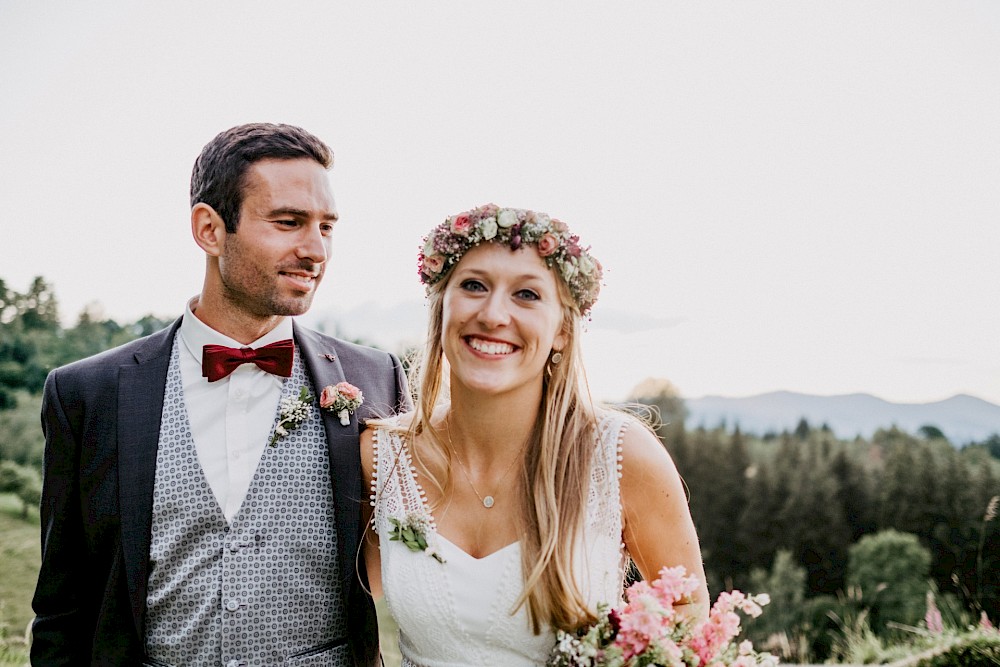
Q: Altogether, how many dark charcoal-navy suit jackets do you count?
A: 1